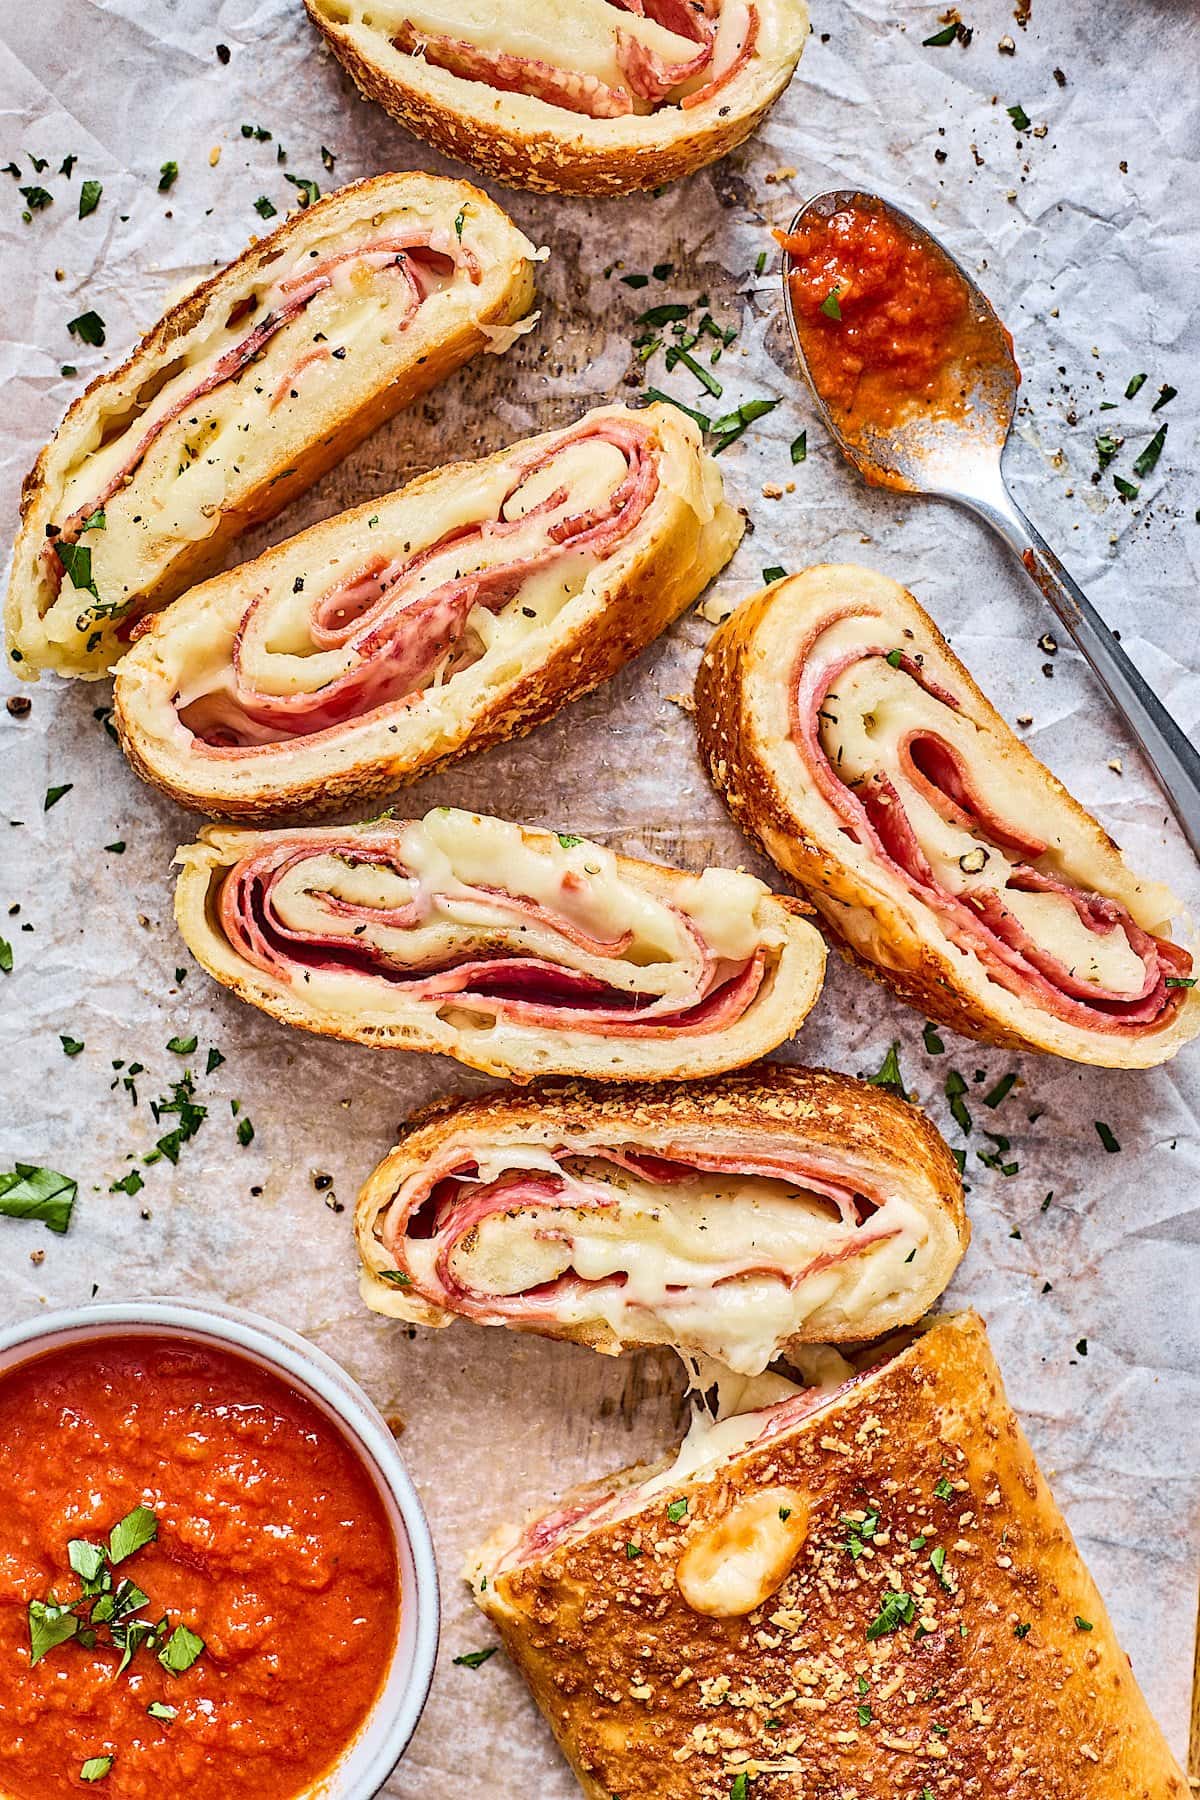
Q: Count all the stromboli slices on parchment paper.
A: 6